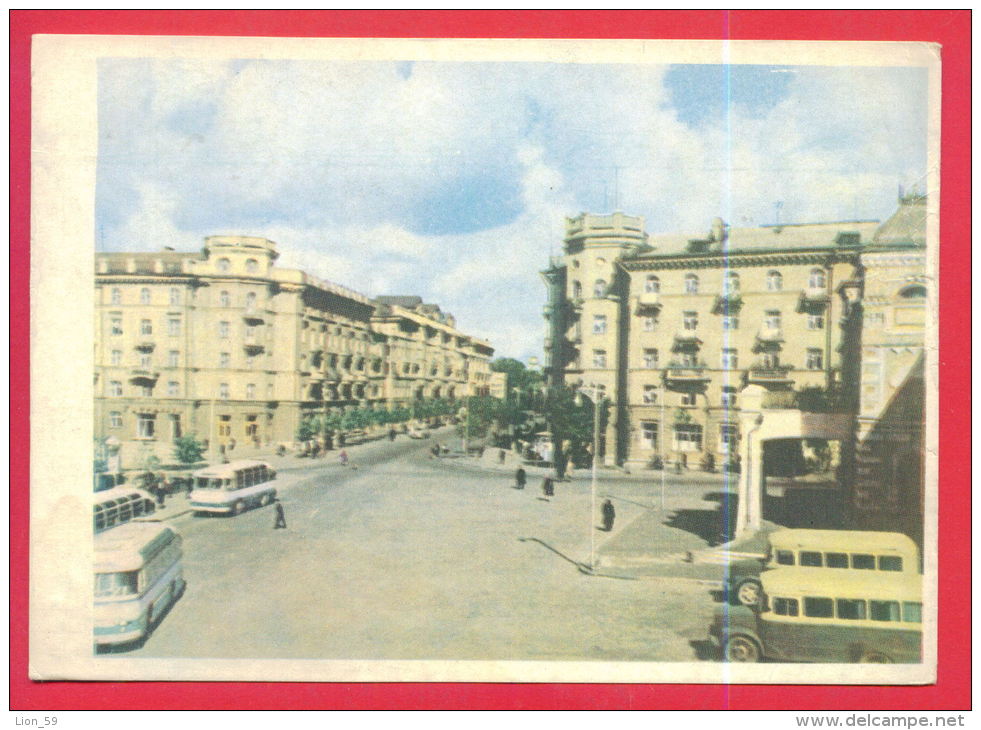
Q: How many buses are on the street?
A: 5